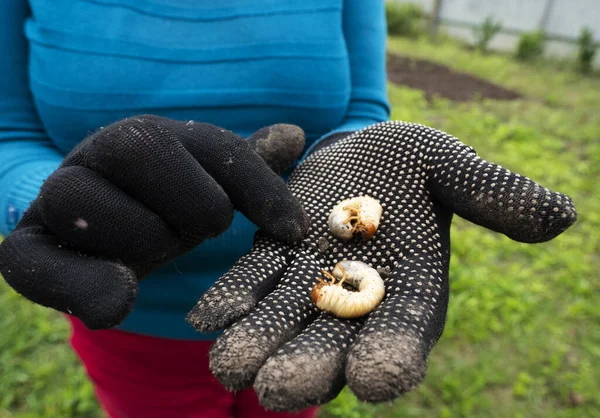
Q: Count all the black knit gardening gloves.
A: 2